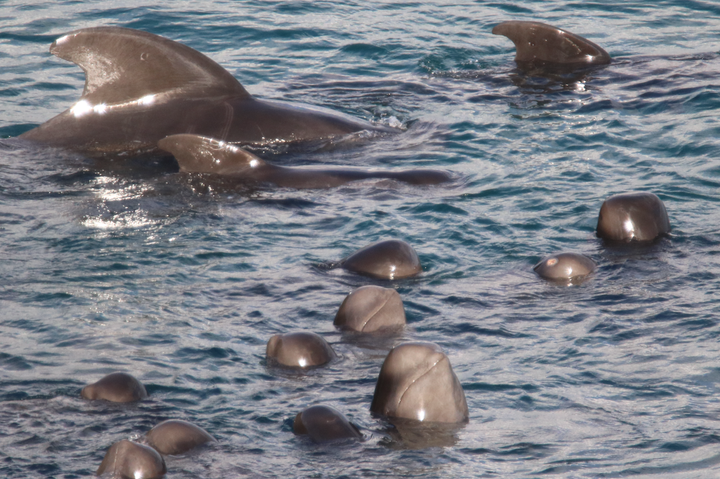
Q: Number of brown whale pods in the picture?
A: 13